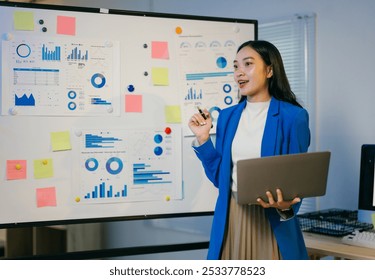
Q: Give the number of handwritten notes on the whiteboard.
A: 10